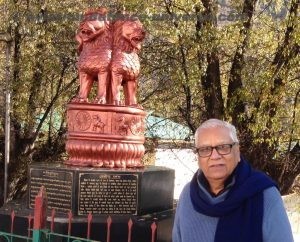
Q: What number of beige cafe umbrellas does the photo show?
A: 0